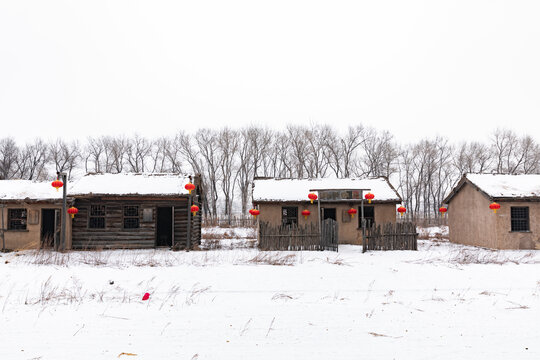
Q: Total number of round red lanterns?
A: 12